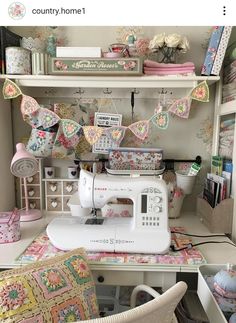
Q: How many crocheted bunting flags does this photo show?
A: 10